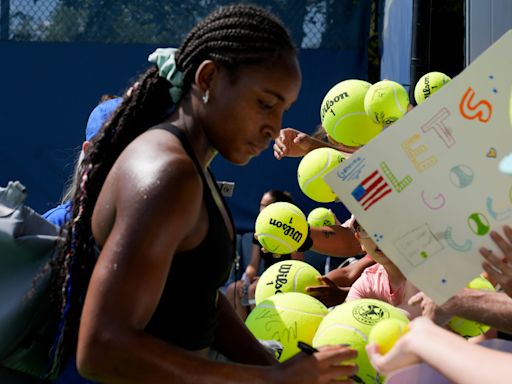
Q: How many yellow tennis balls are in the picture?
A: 11